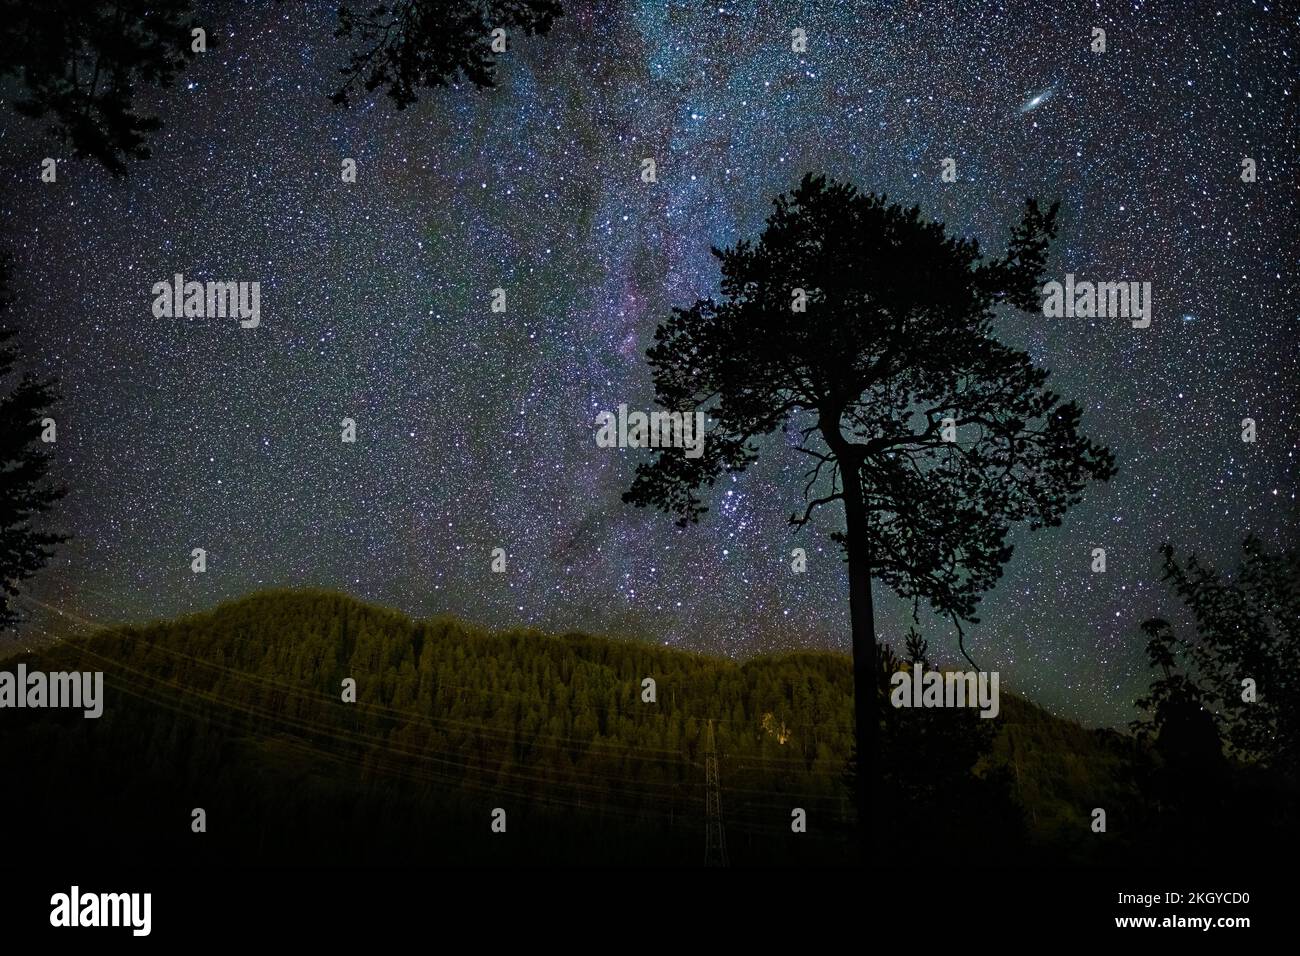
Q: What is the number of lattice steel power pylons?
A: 1